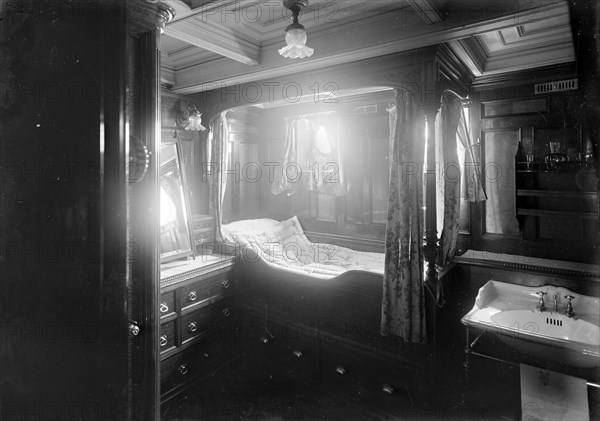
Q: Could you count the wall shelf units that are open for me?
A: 1